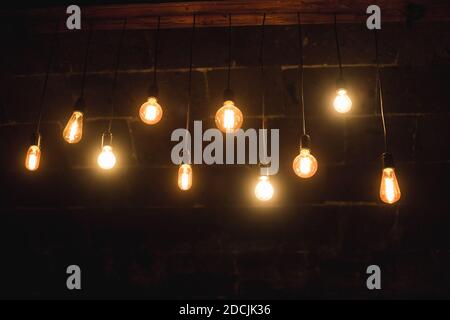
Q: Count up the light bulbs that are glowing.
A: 10